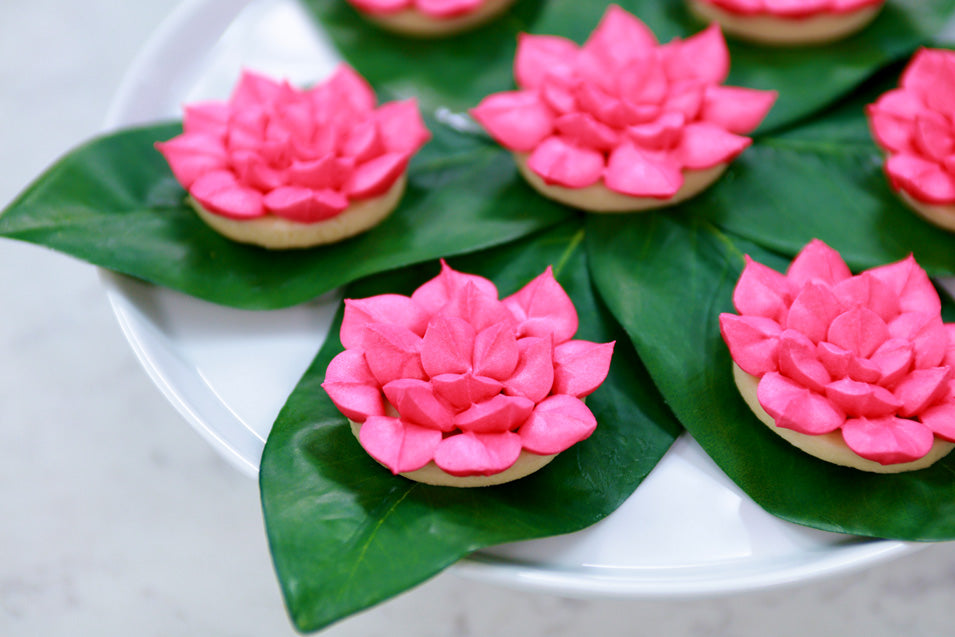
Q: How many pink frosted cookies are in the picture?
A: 7